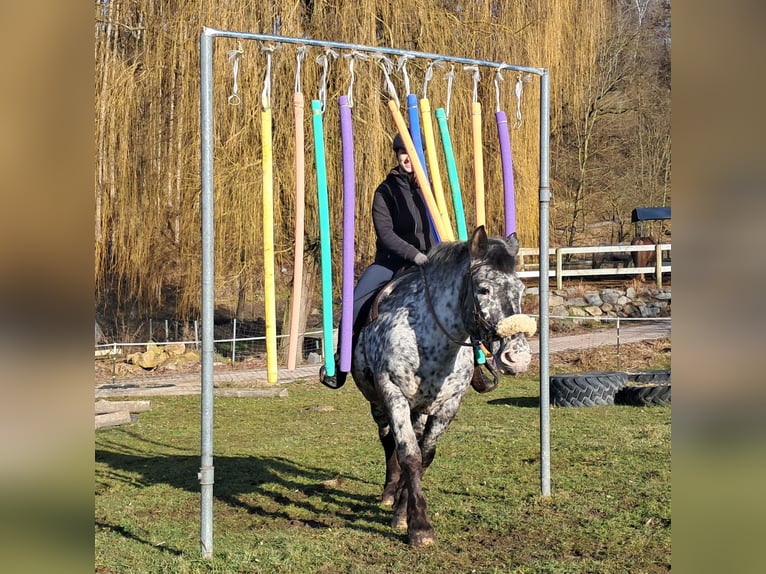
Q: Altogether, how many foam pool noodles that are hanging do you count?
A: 10